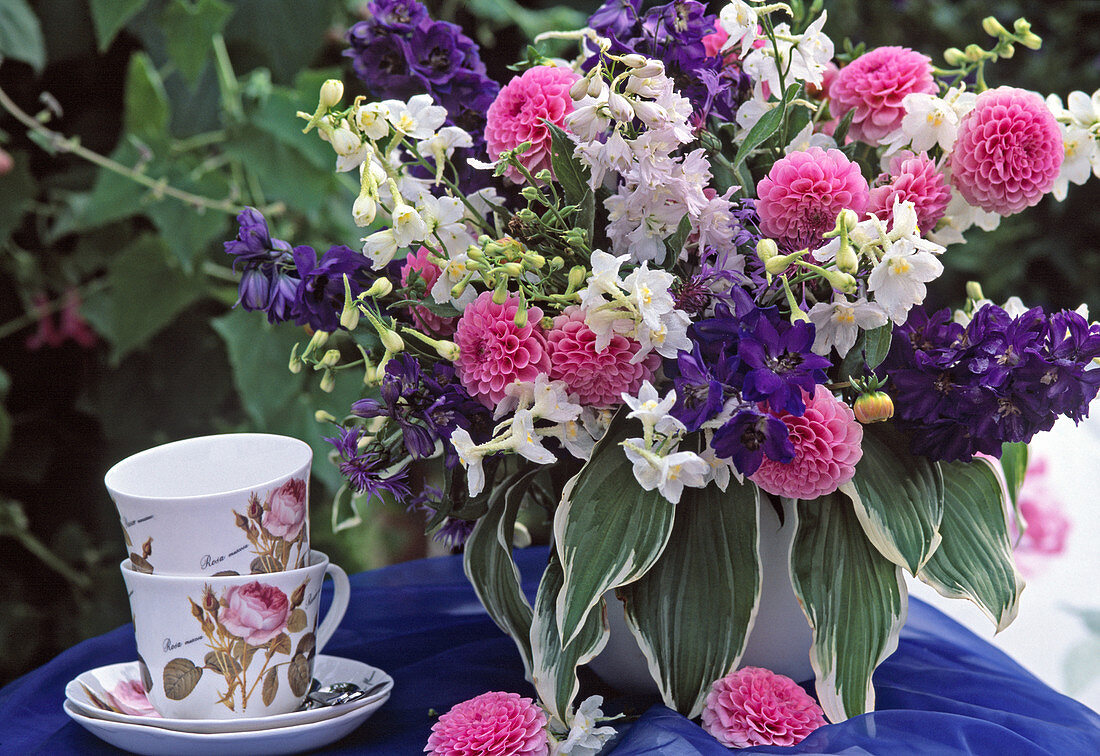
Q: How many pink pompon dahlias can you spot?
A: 11